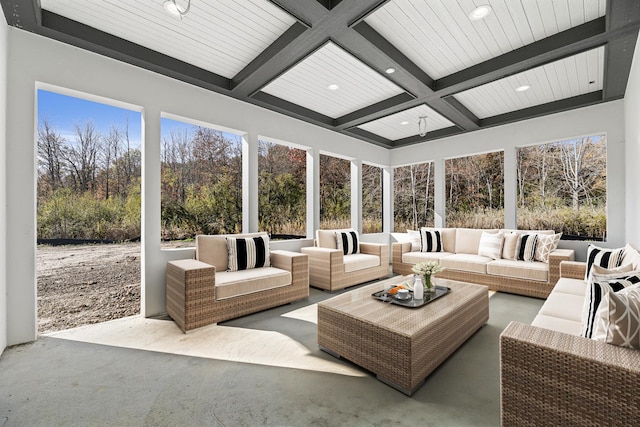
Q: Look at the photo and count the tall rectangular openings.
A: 8